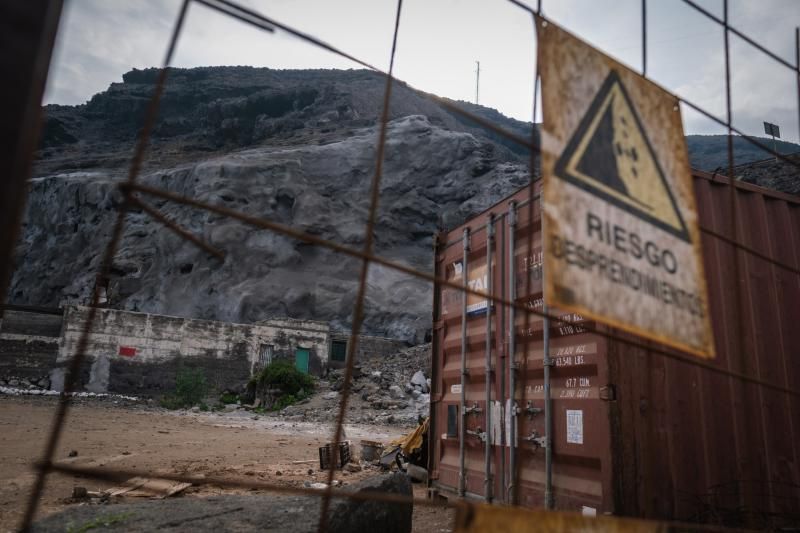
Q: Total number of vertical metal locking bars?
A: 4